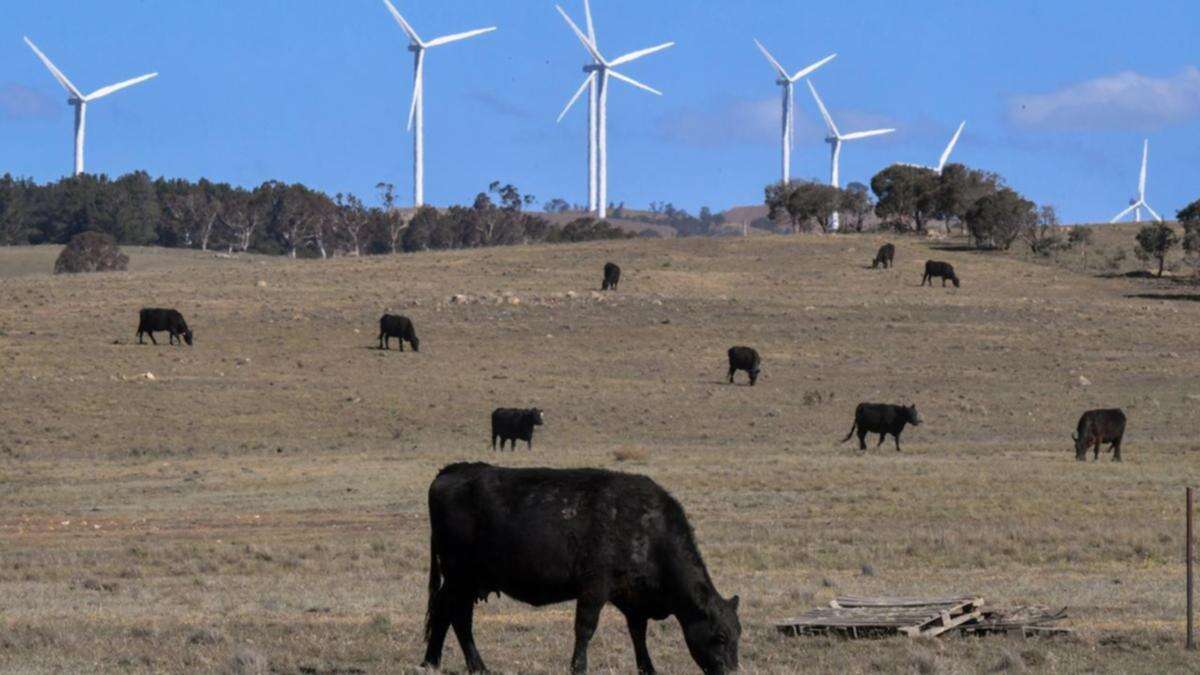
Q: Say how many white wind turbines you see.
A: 8